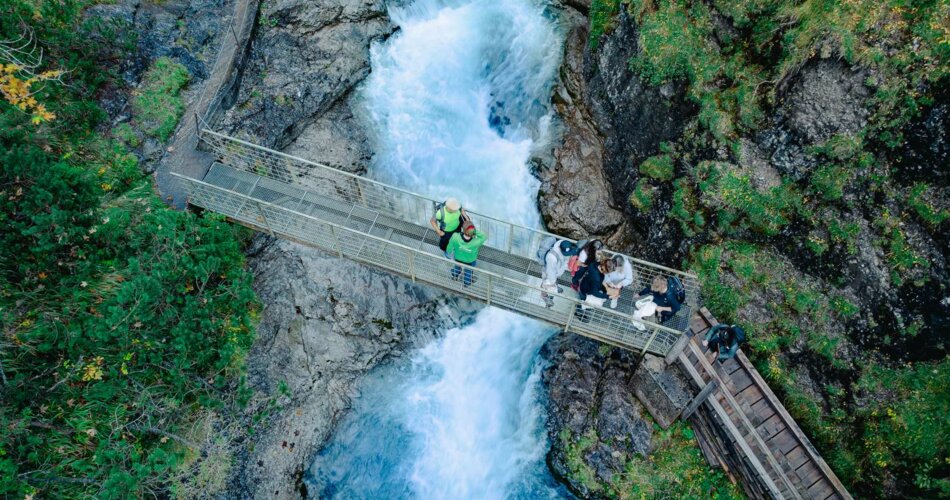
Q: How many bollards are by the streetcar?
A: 0